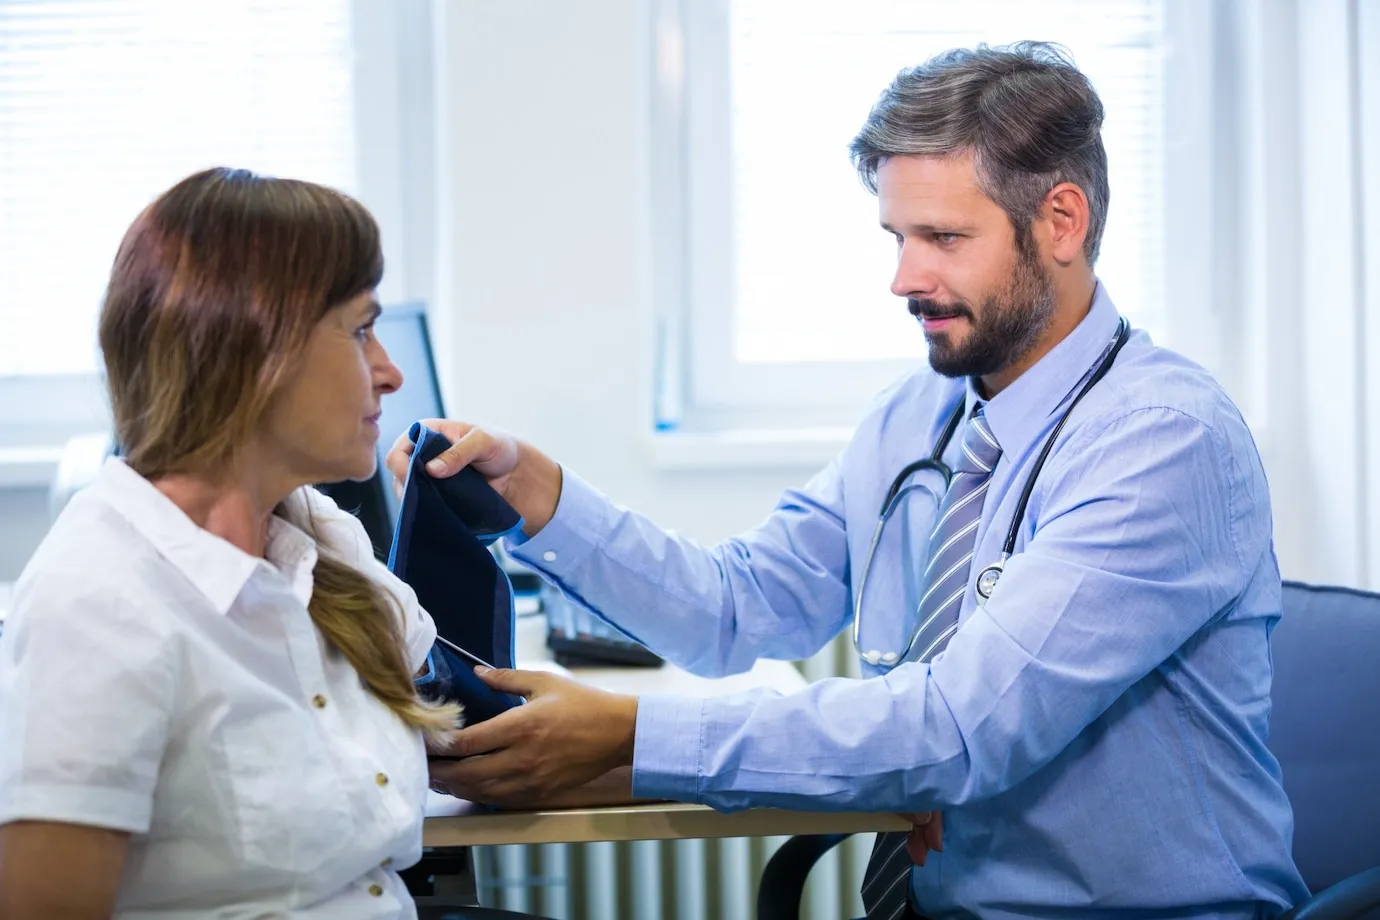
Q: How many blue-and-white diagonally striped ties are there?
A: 1